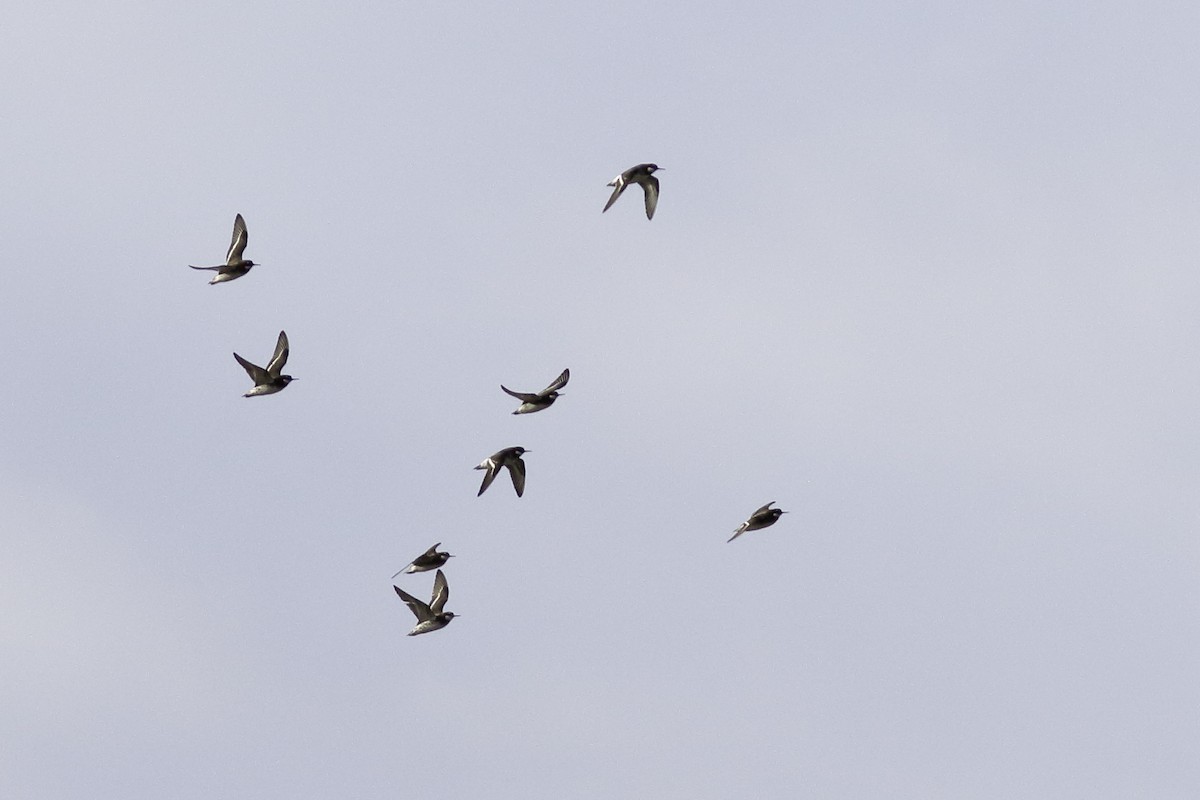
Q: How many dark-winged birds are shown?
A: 8